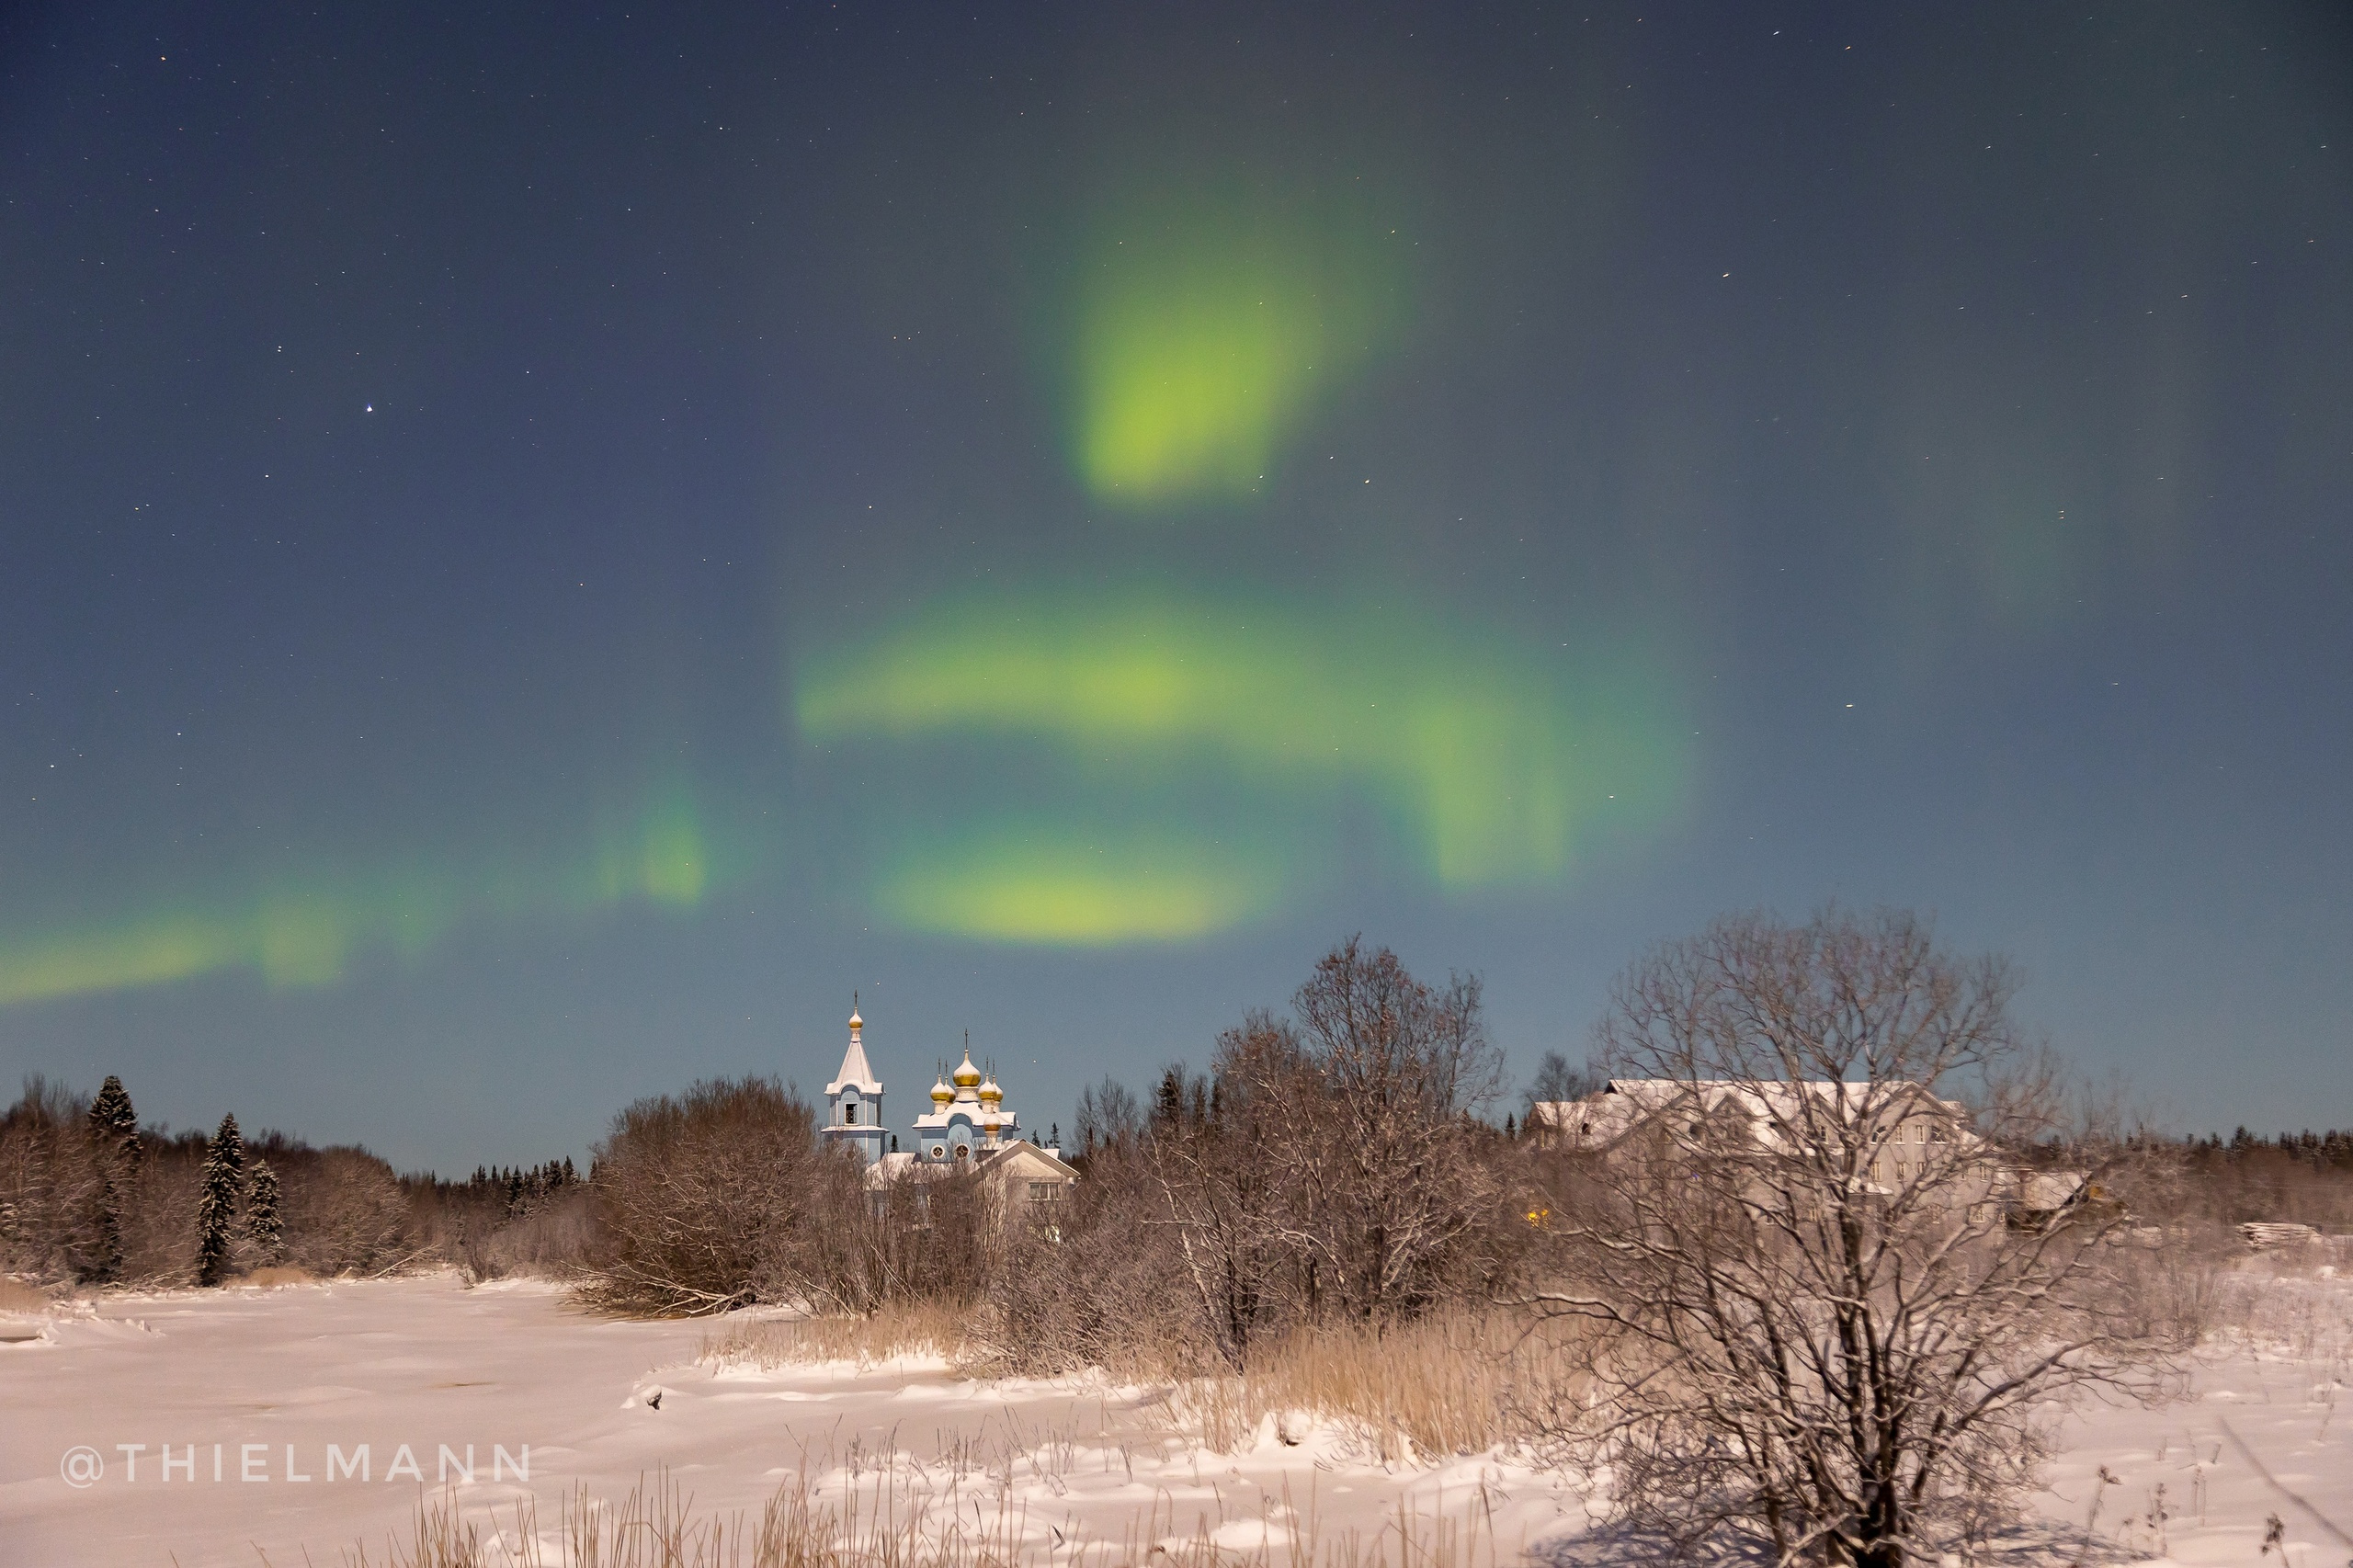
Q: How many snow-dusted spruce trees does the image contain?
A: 3